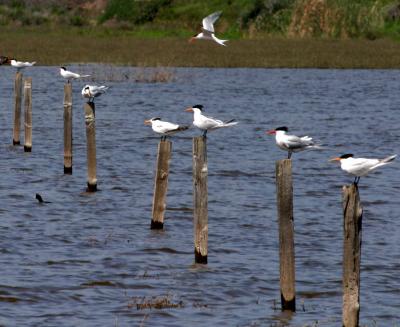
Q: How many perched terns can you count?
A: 7